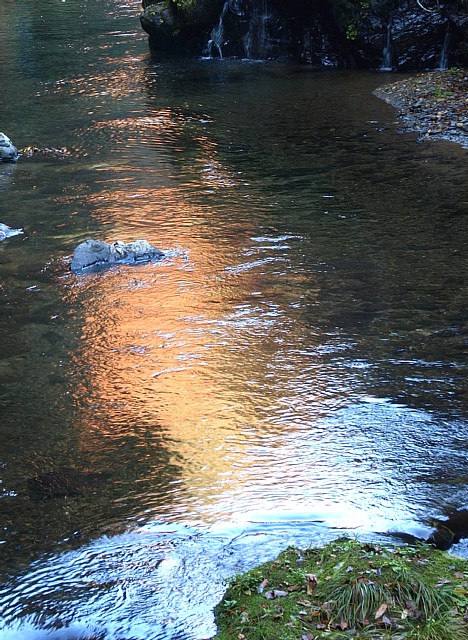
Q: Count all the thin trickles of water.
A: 4